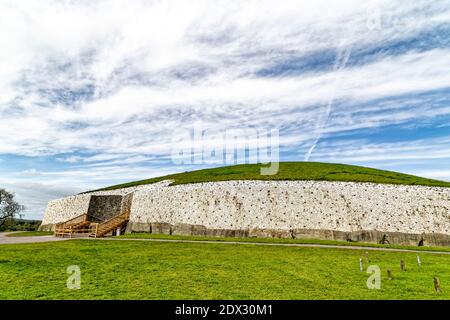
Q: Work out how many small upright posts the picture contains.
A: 6